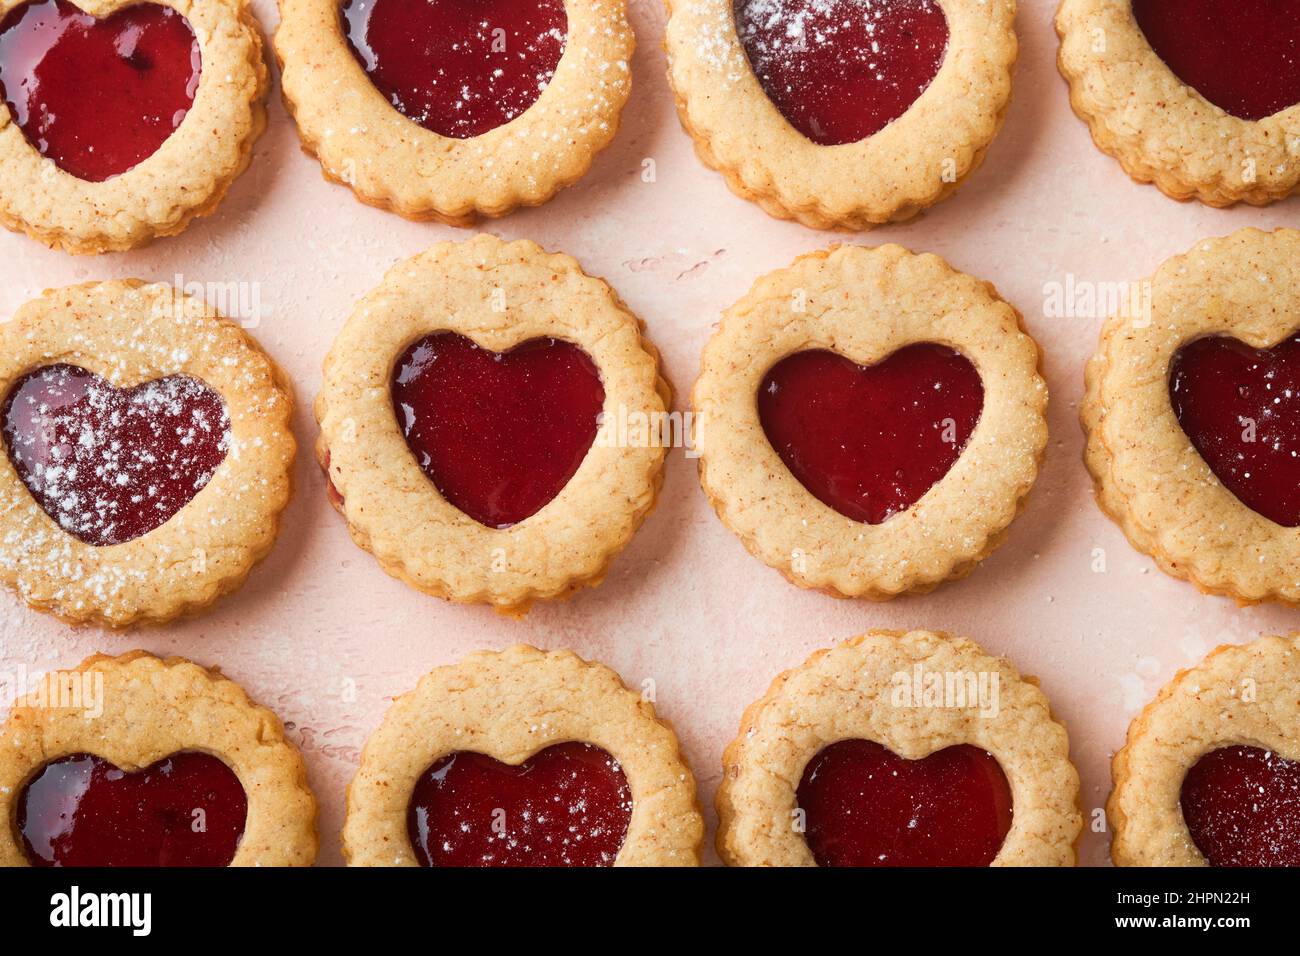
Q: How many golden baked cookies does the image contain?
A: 12